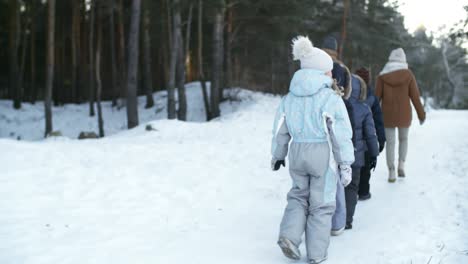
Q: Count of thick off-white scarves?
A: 1